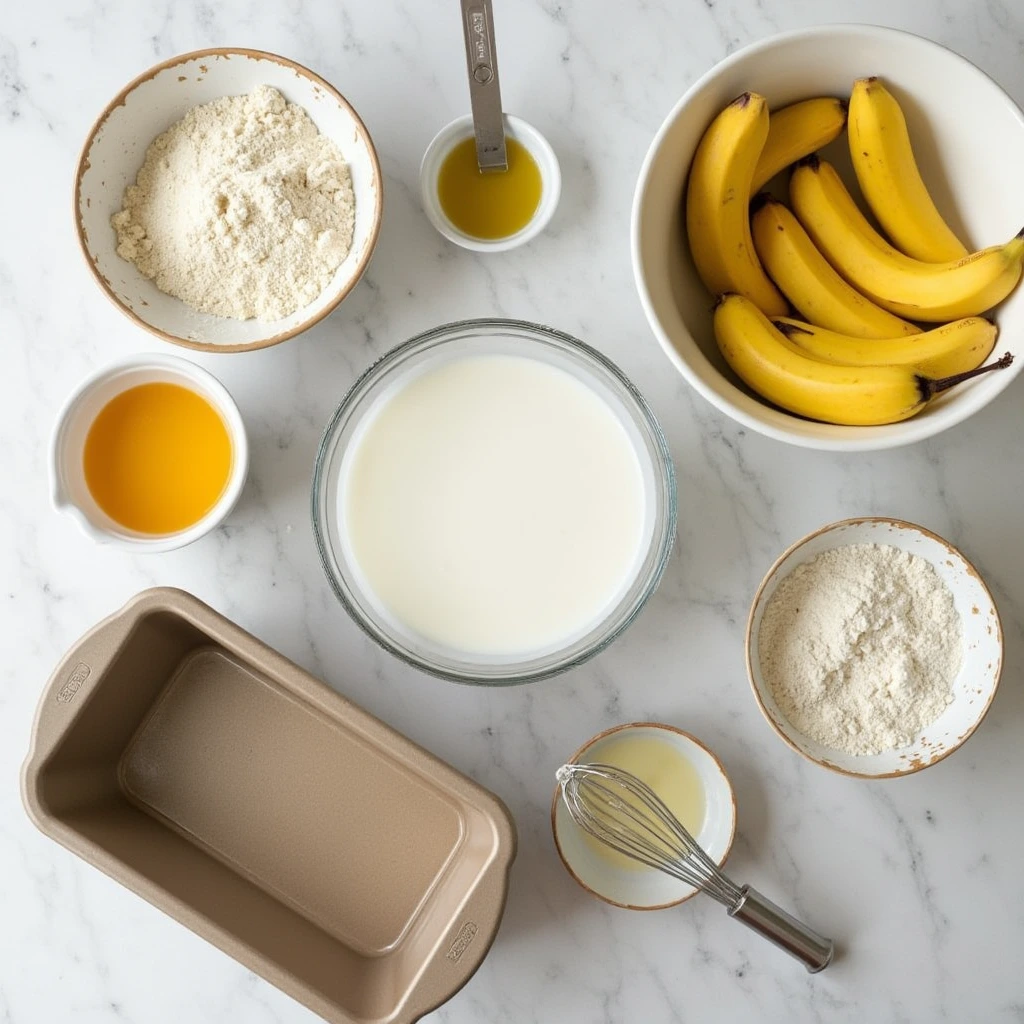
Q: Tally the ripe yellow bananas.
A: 7